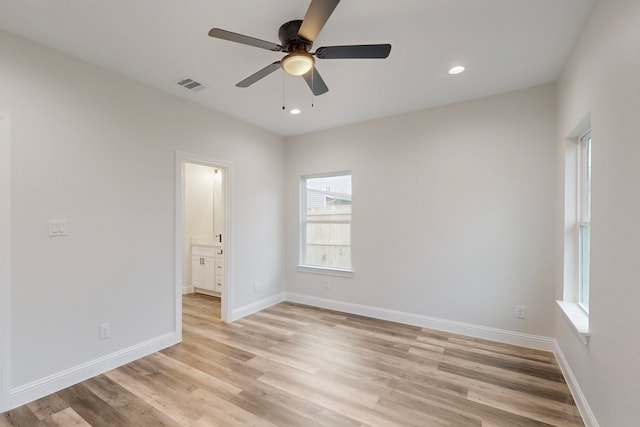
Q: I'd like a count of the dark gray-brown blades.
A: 5